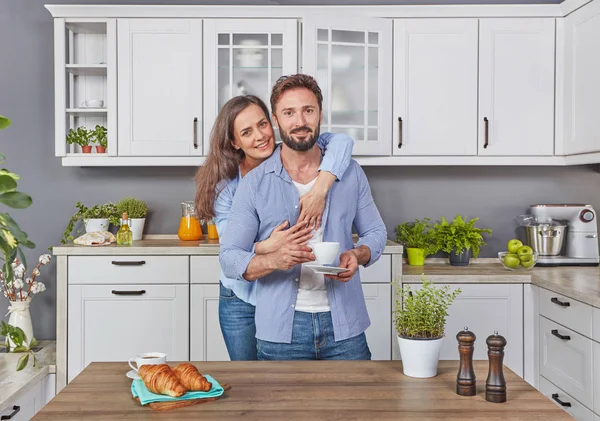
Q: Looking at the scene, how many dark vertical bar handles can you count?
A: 3